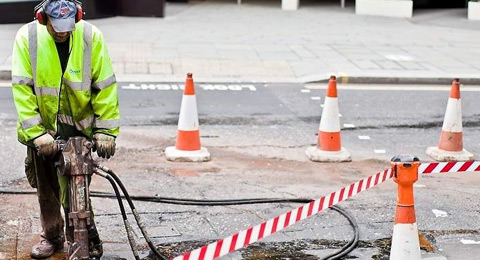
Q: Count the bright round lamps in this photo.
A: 0